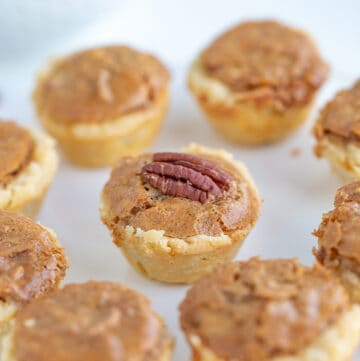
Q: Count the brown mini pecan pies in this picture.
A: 9